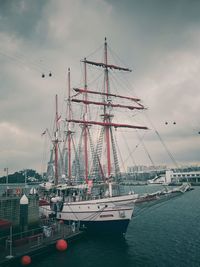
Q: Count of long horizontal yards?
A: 4